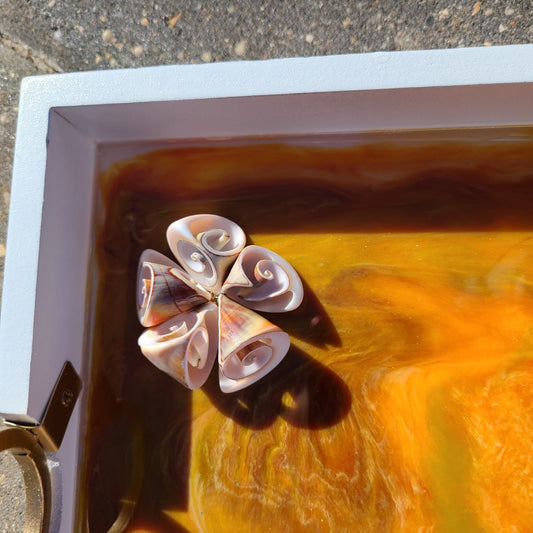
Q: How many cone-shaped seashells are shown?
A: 5